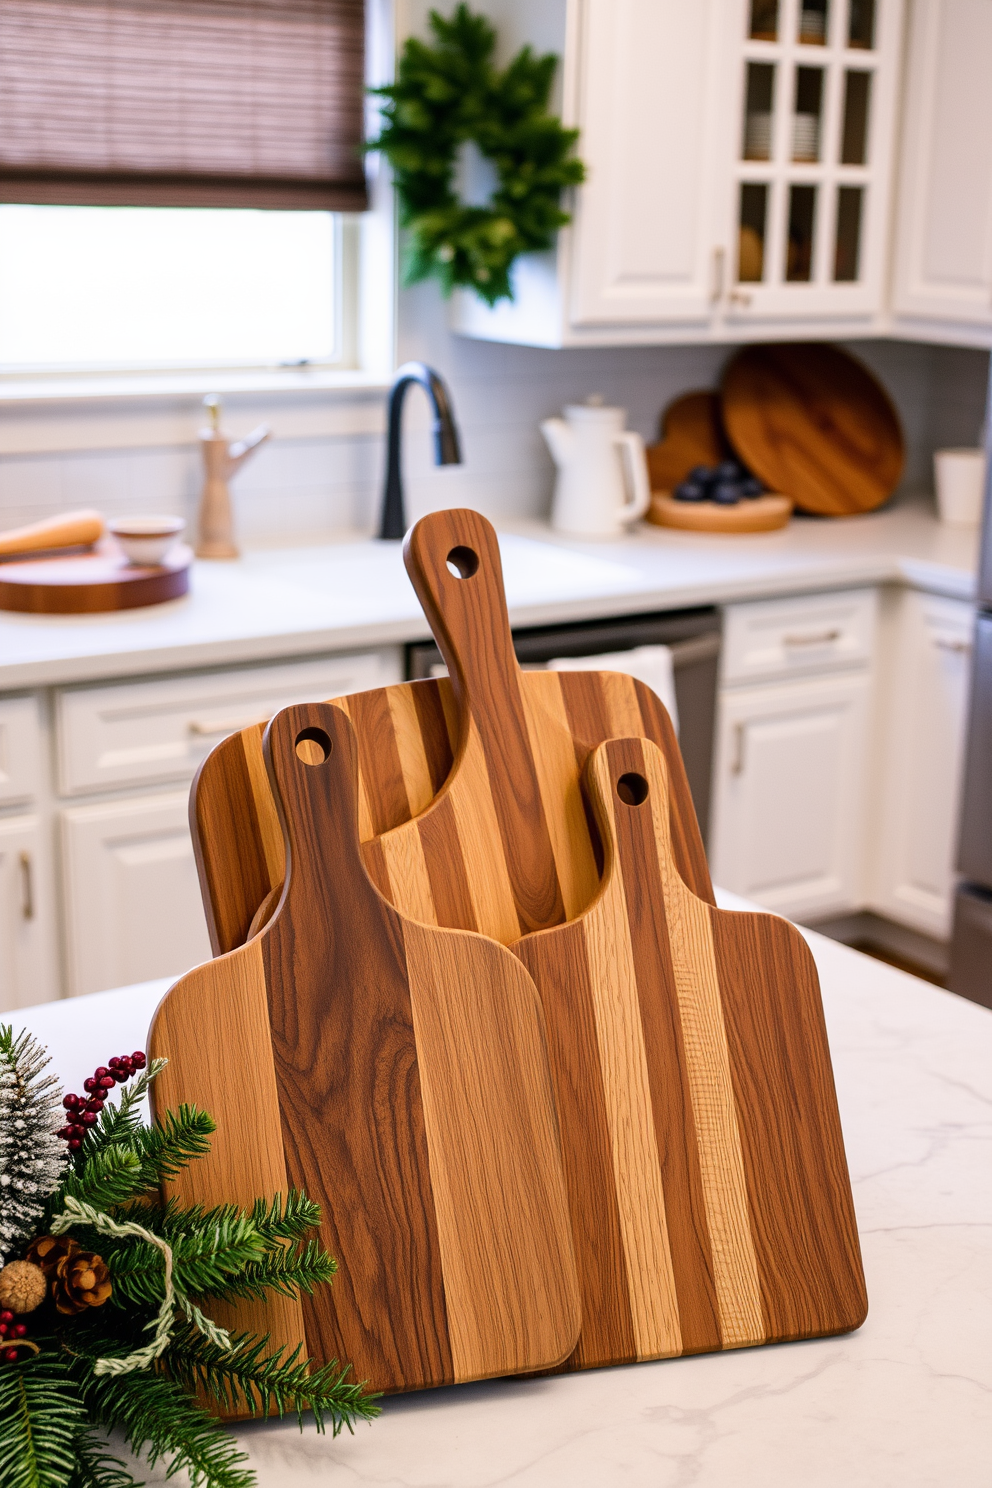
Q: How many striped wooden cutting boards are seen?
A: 4